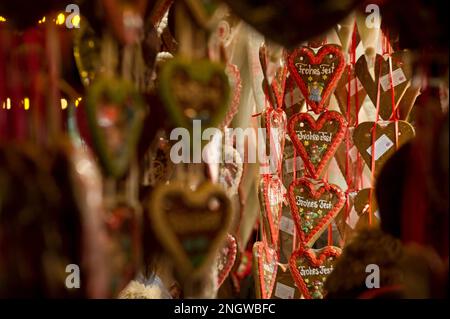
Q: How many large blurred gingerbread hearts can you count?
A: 3